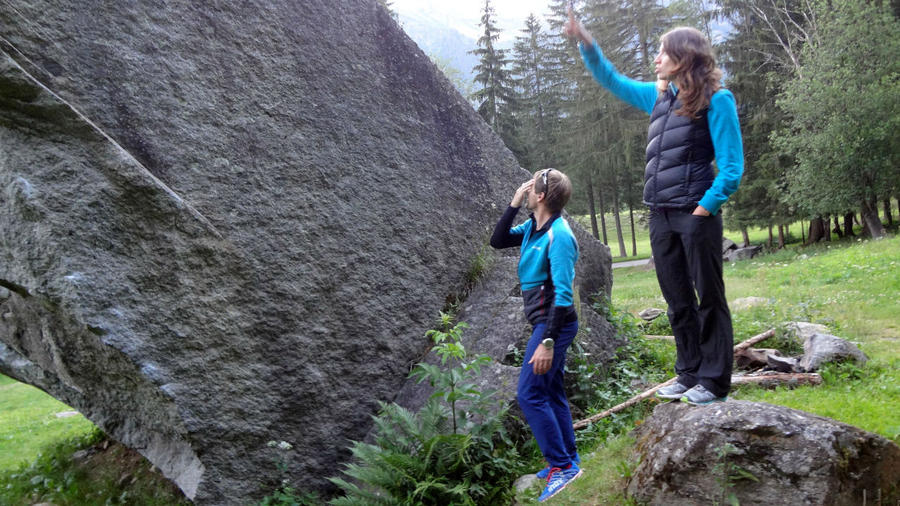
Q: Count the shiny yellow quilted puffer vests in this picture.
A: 0